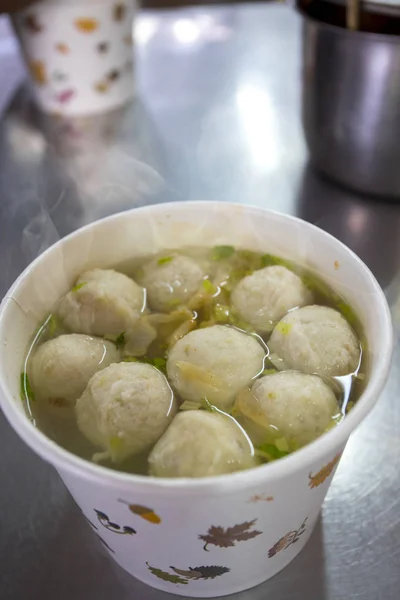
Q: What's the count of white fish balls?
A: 9